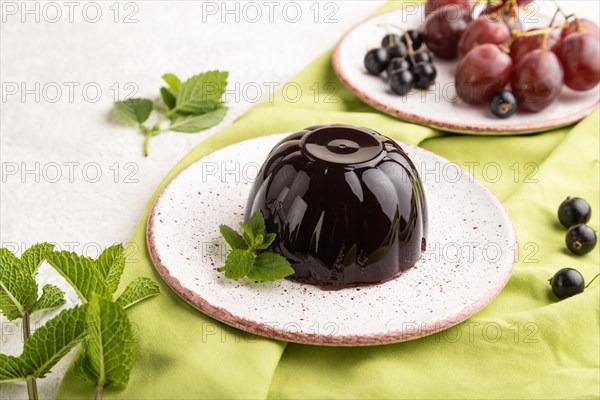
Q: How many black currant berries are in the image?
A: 12